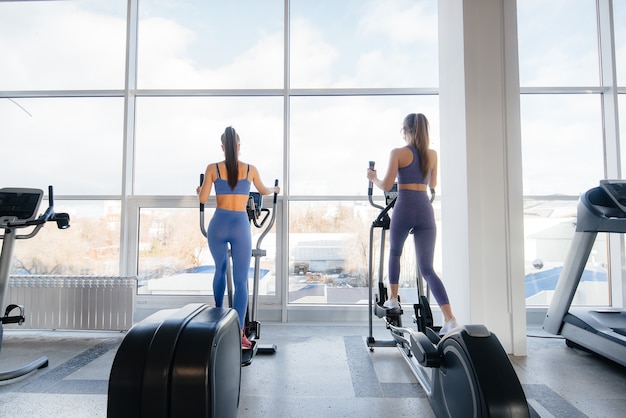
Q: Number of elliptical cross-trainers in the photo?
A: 2